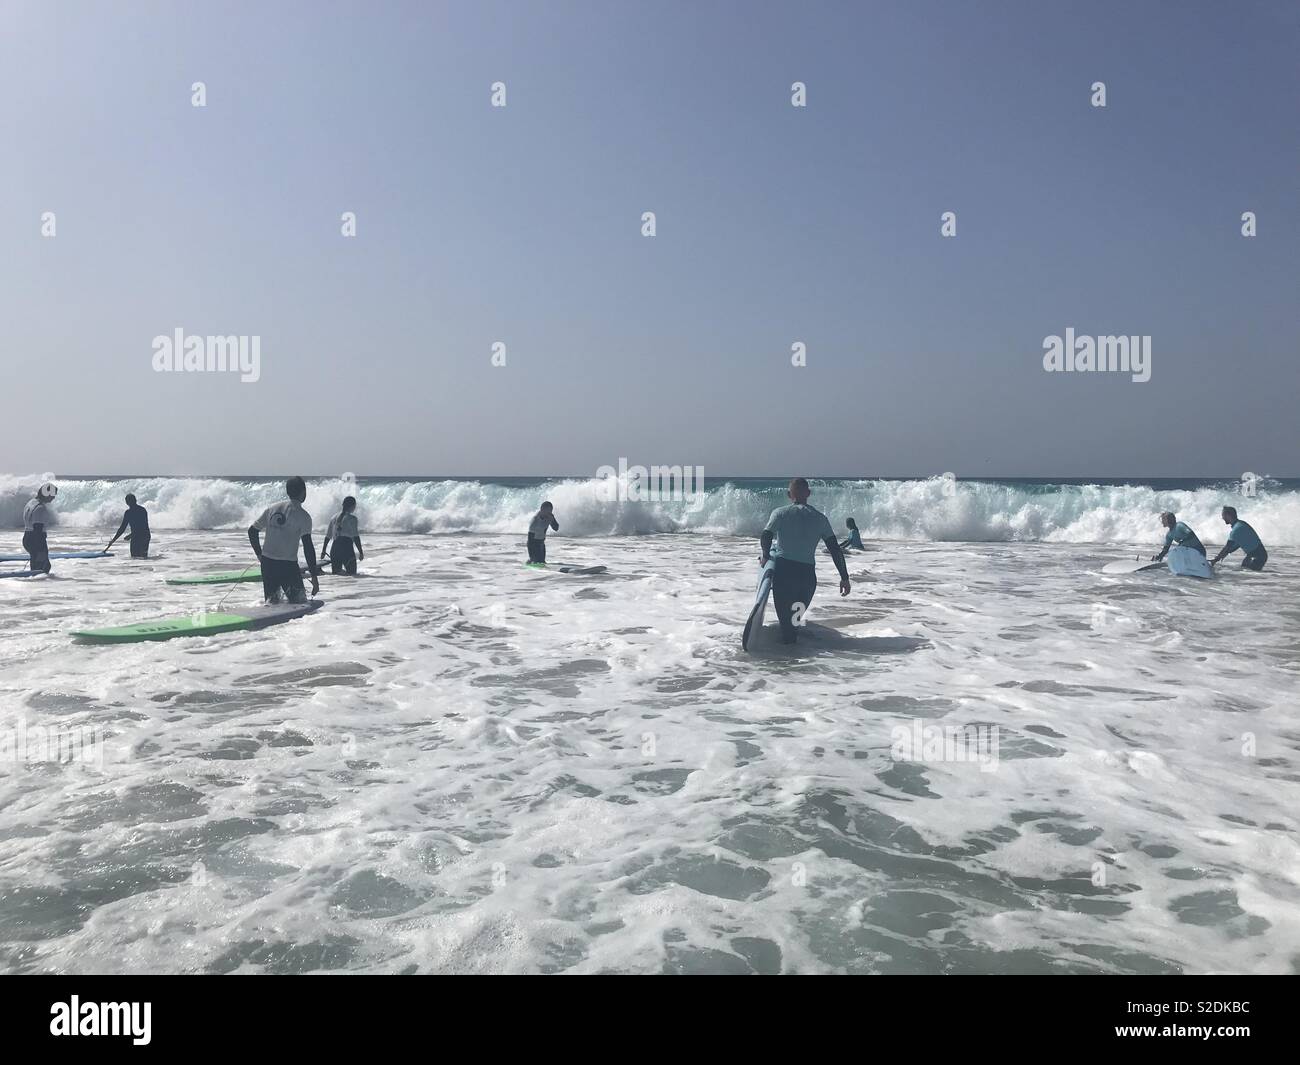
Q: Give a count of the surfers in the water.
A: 9